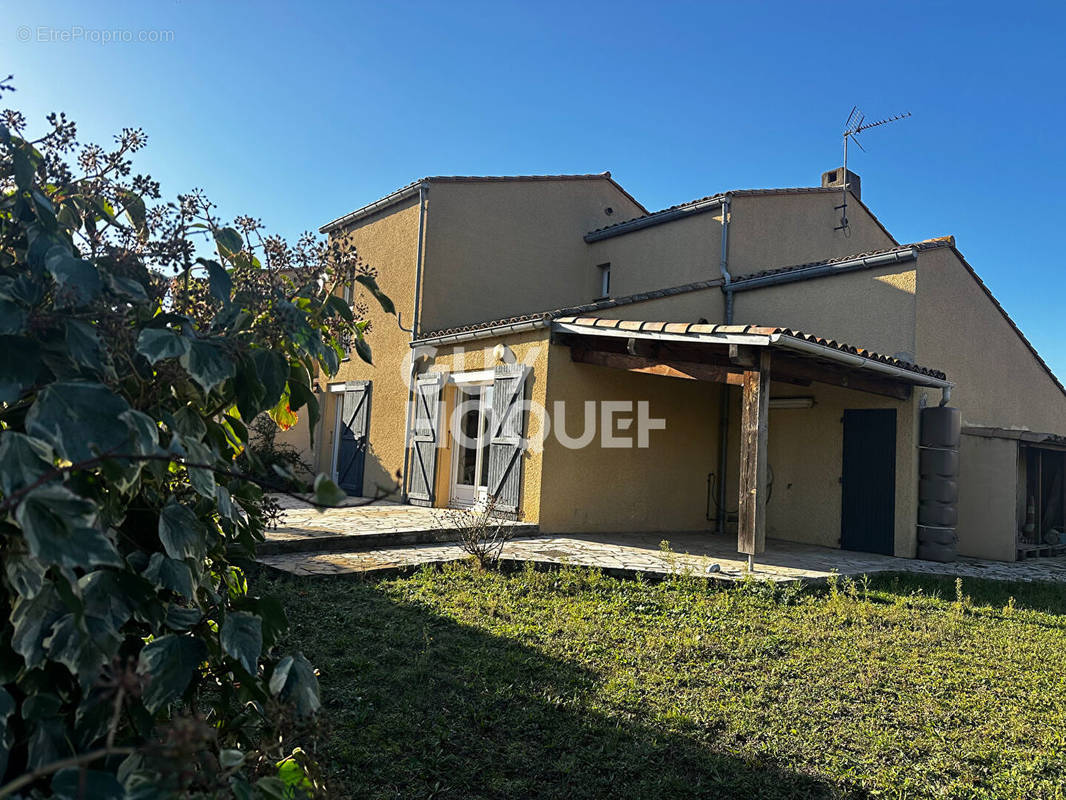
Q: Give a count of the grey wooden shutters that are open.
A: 3